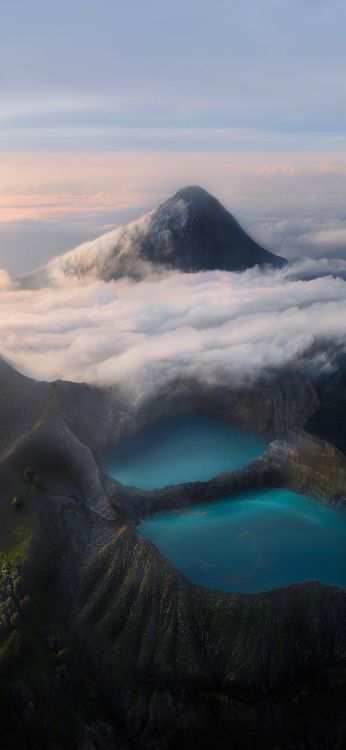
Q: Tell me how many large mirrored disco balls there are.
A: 0